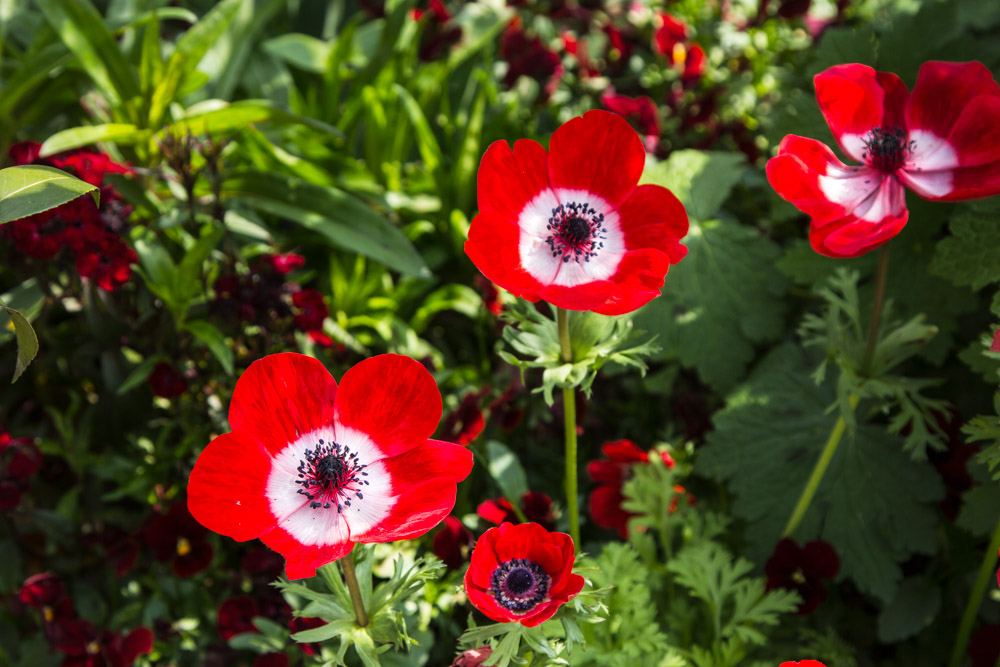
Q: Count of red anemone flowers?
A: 4